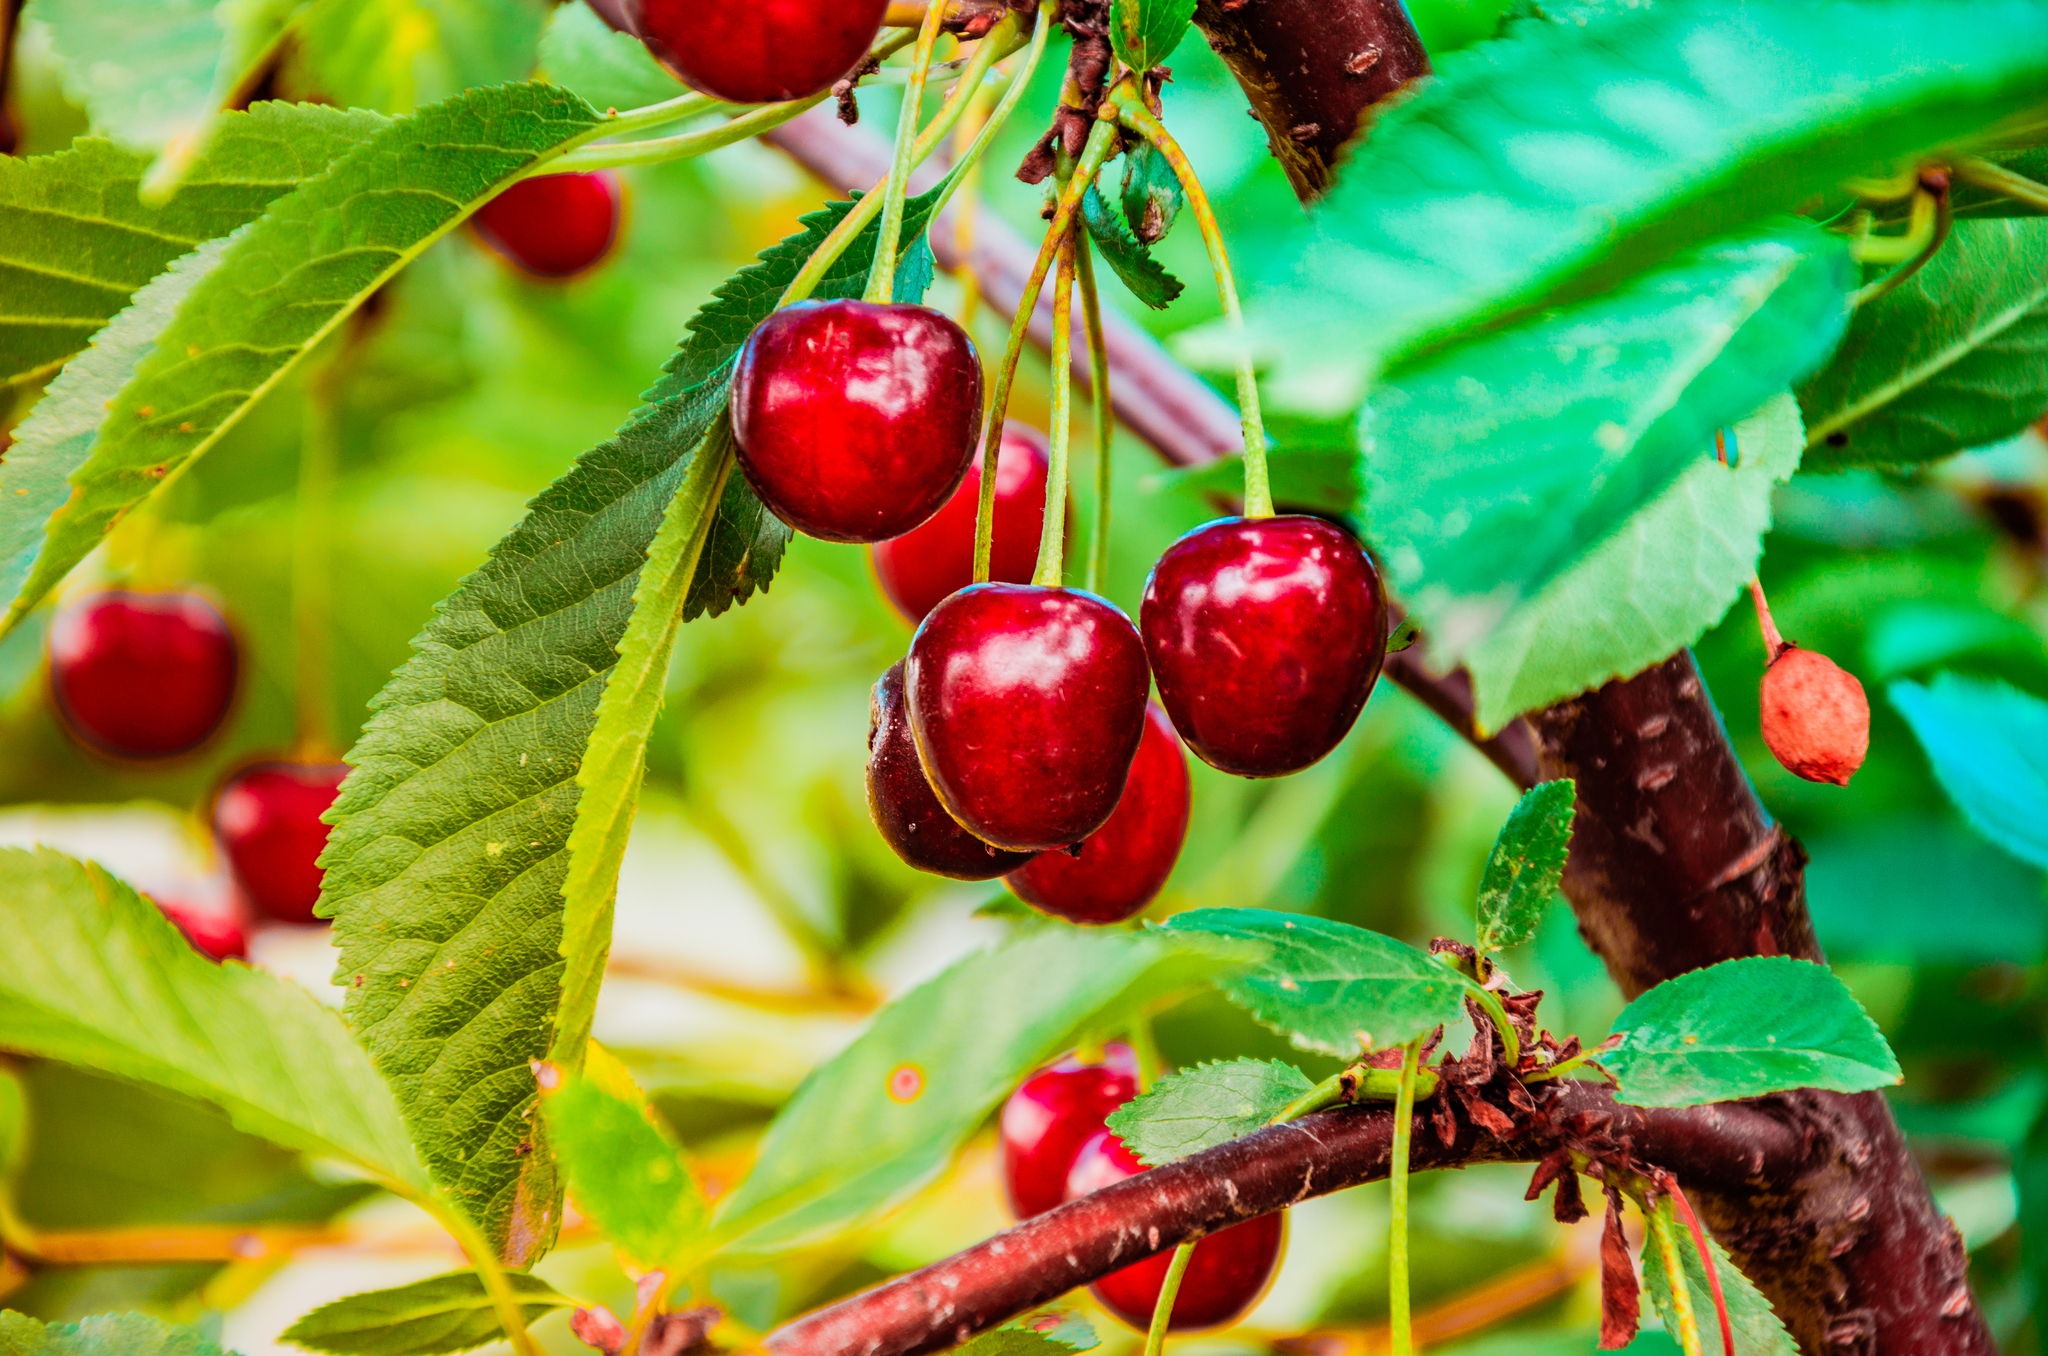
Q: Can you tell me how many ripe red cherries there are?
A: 13